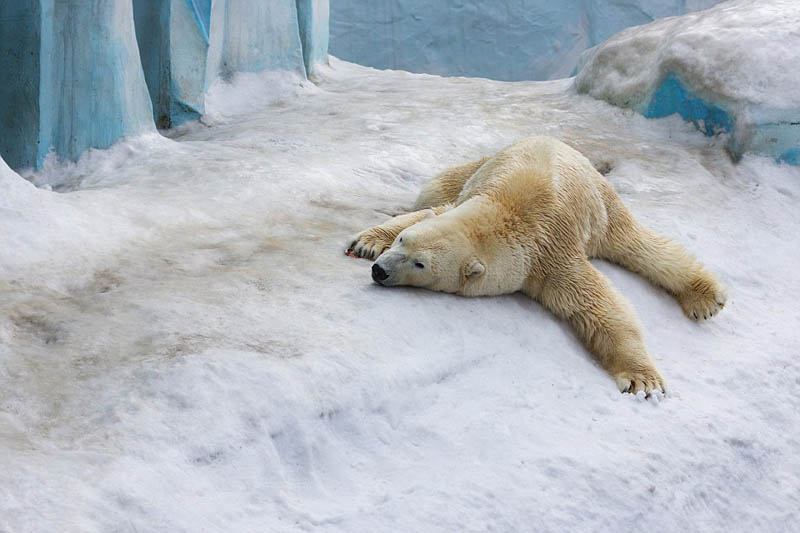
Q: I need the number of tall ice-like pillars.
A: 4